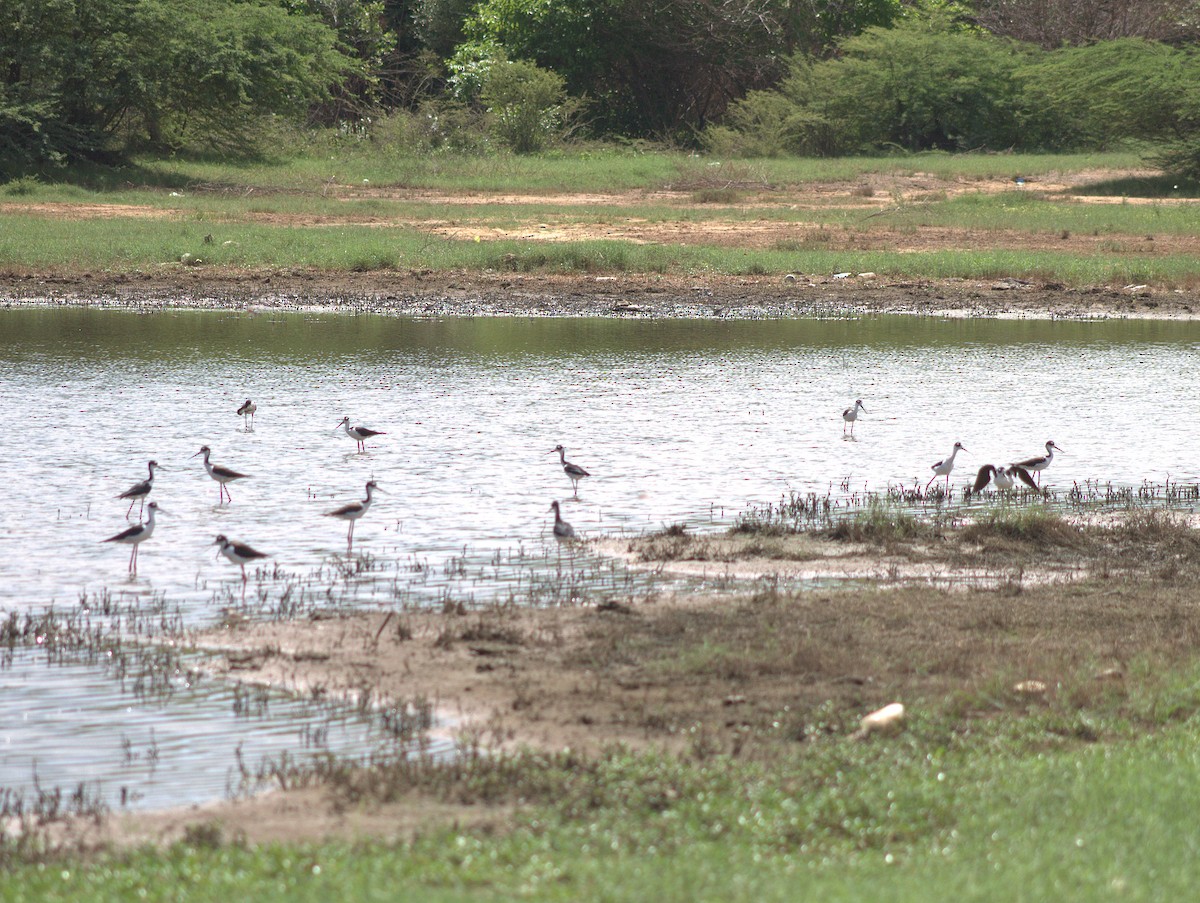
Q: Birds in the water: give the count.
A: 13